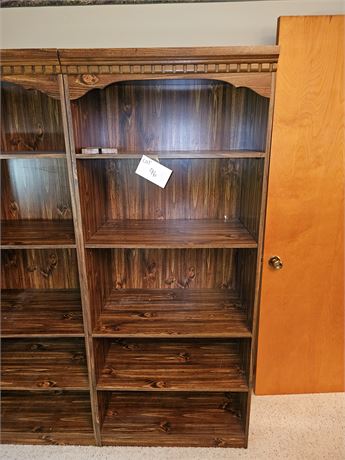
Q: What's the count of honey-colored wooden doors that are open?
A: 1